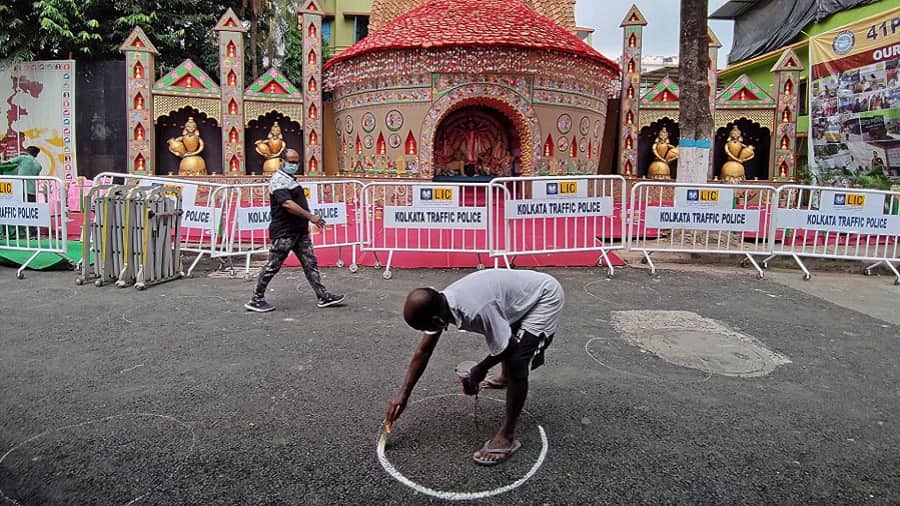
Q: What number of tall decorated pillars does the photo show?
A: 6